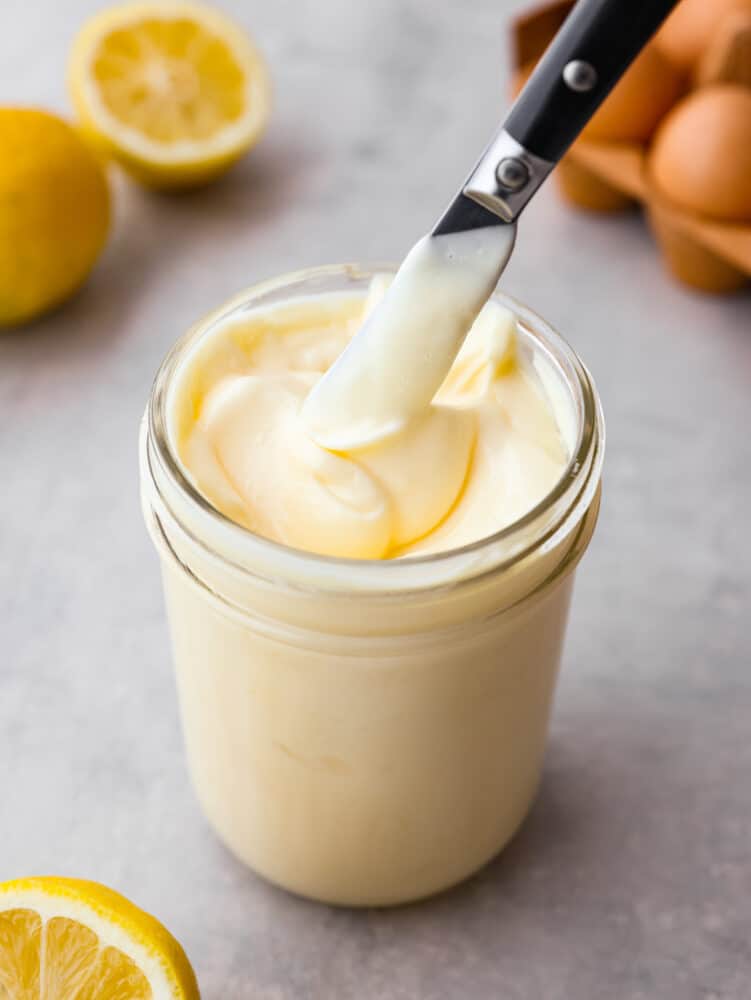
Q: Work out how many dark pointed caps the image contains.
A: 0